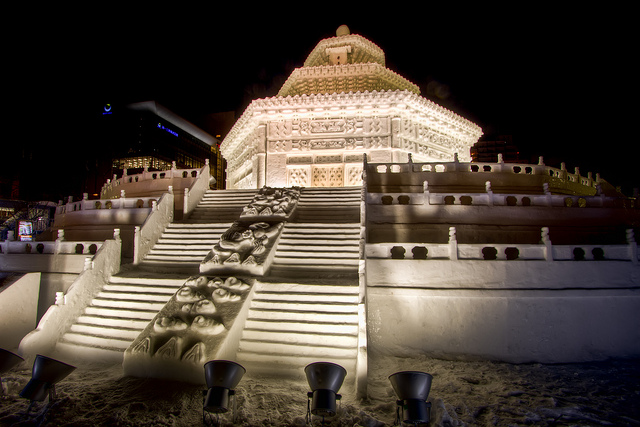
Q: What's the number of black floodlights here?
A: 5